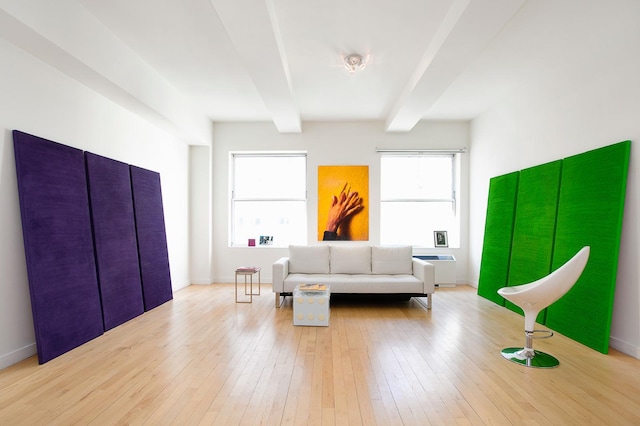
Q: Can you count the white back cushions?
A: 3